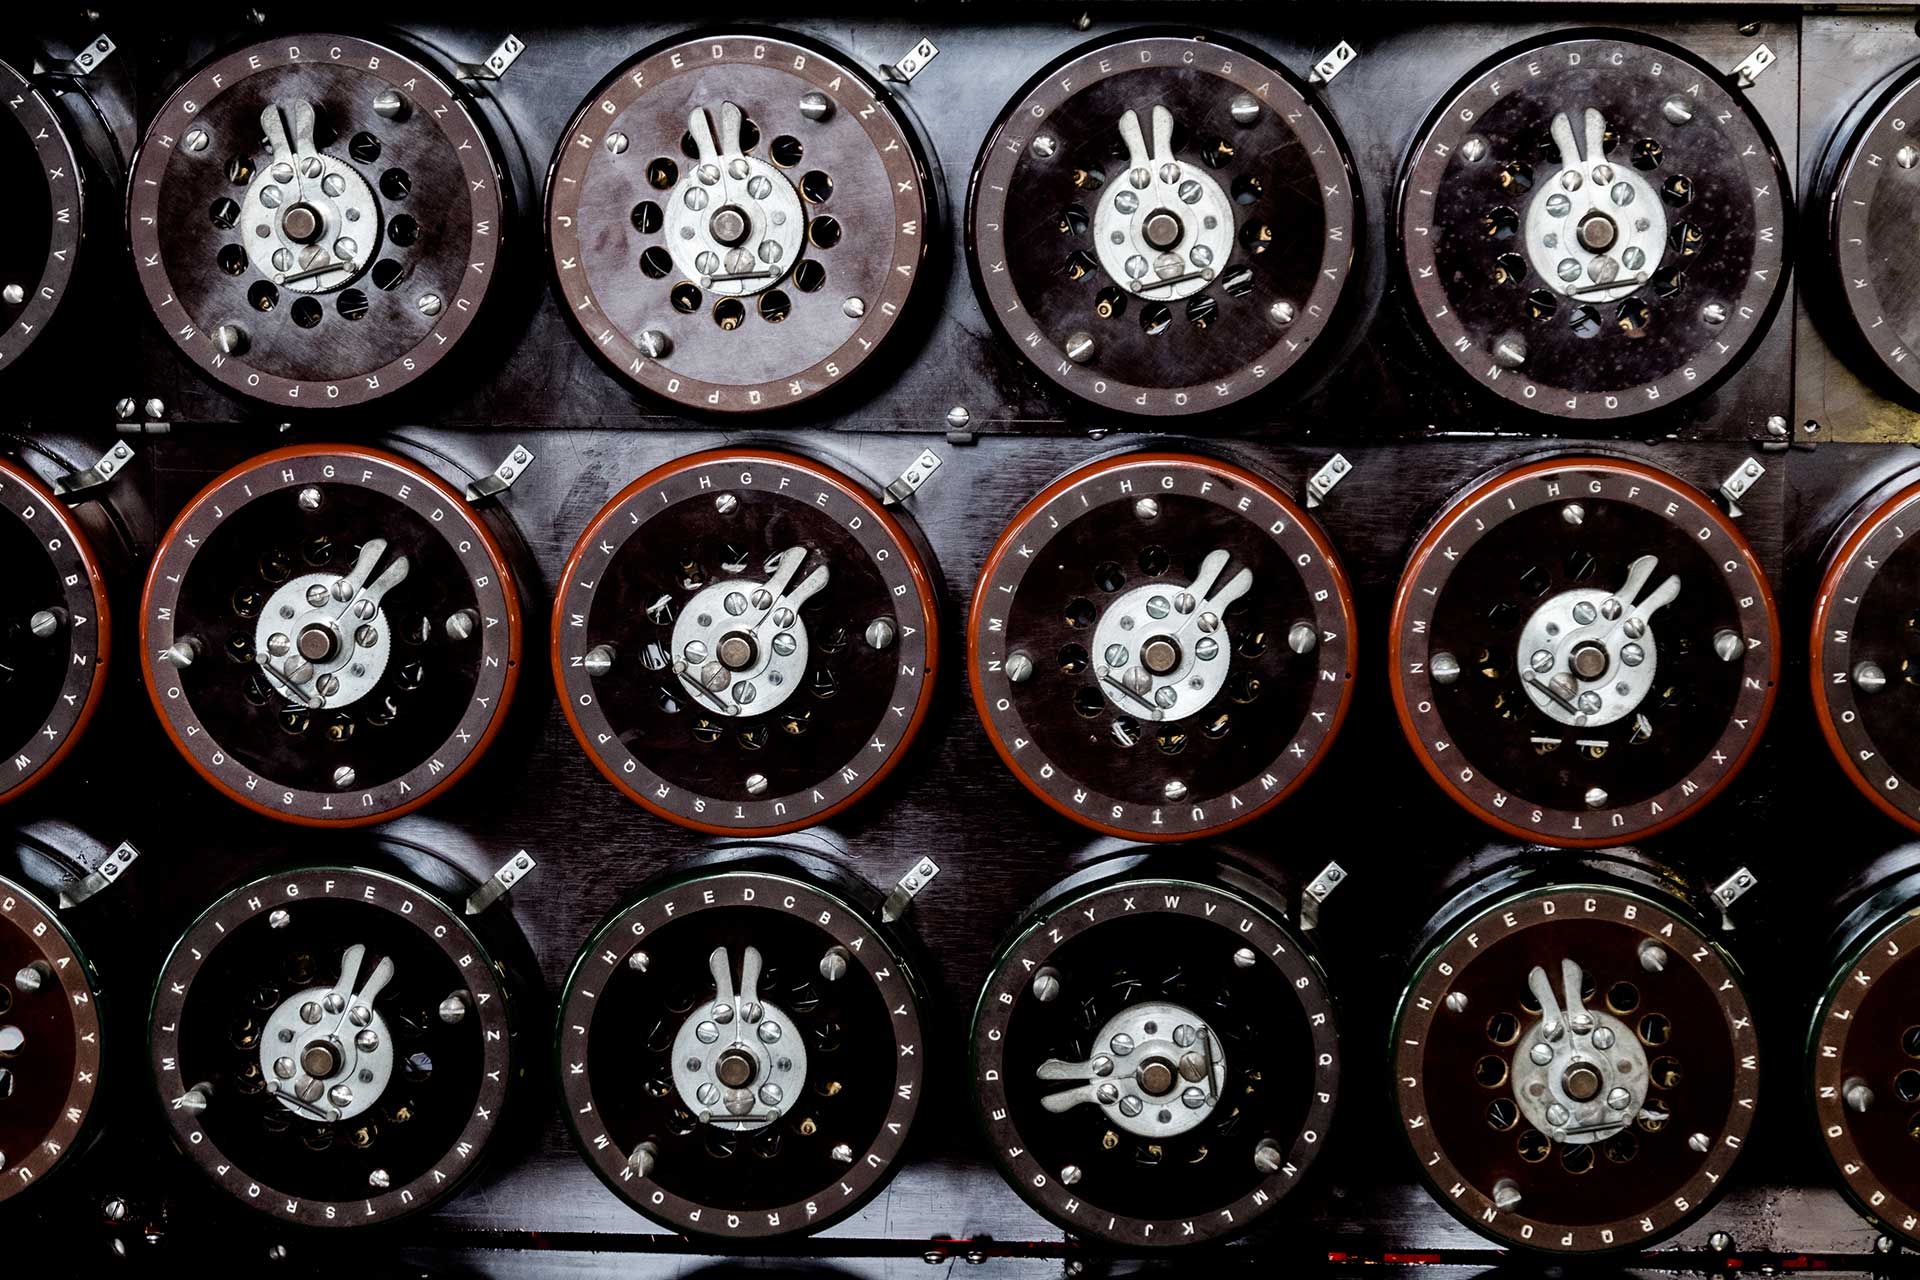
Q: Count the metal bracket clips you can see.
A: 15